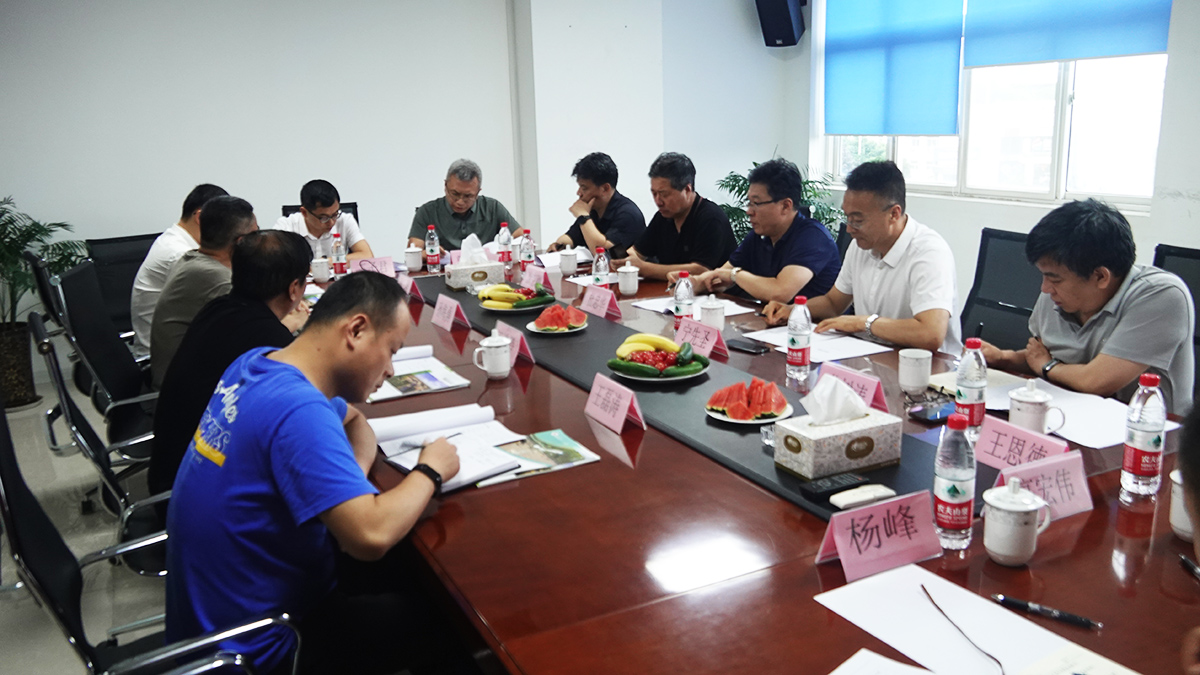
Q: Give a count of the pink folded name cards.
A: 13